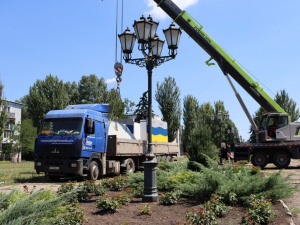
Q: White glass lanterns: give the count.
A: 5